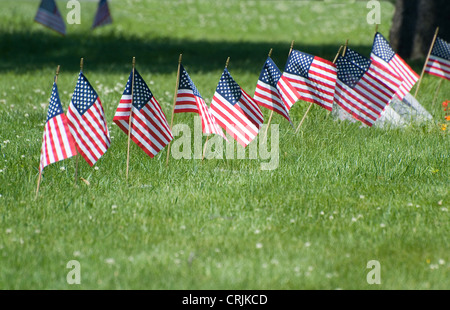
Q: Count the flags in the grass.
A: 13